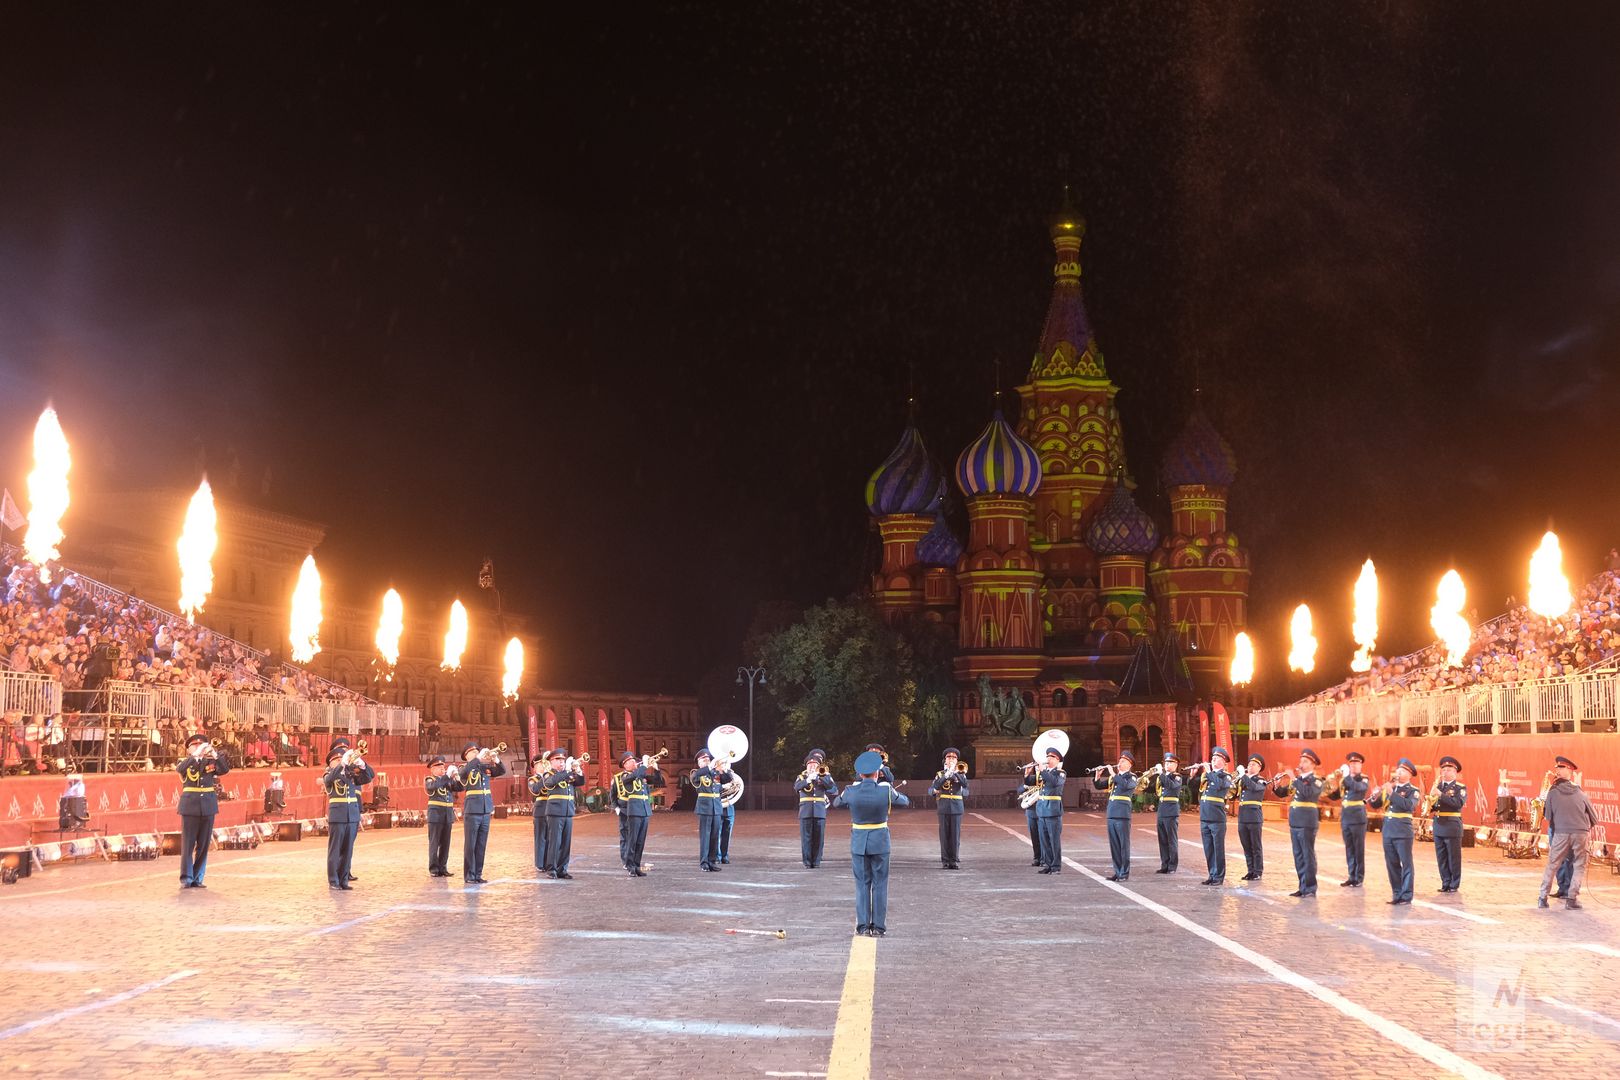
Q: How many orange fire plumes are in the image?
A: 11